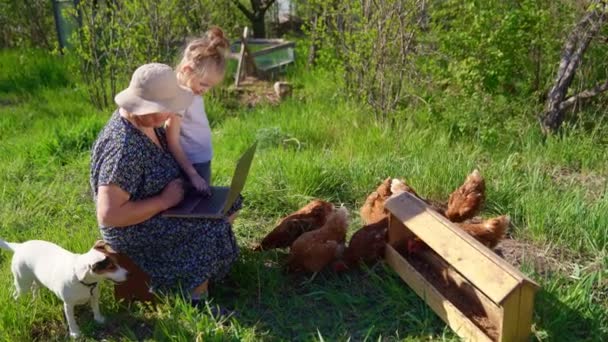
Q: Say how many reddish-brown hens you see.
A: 7